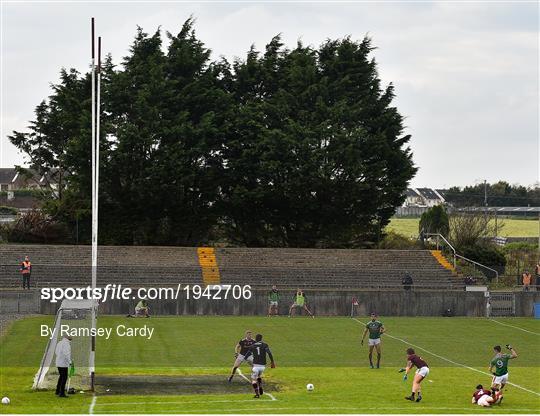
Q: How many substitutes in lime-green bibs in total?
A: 2